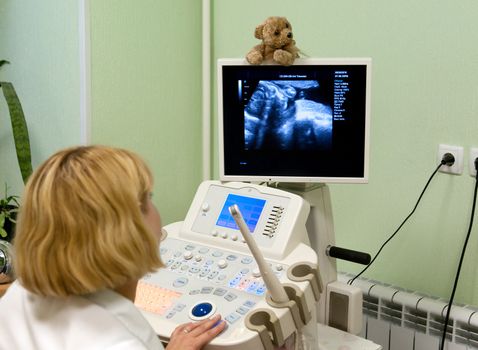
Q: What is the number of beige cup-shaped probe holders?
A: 3